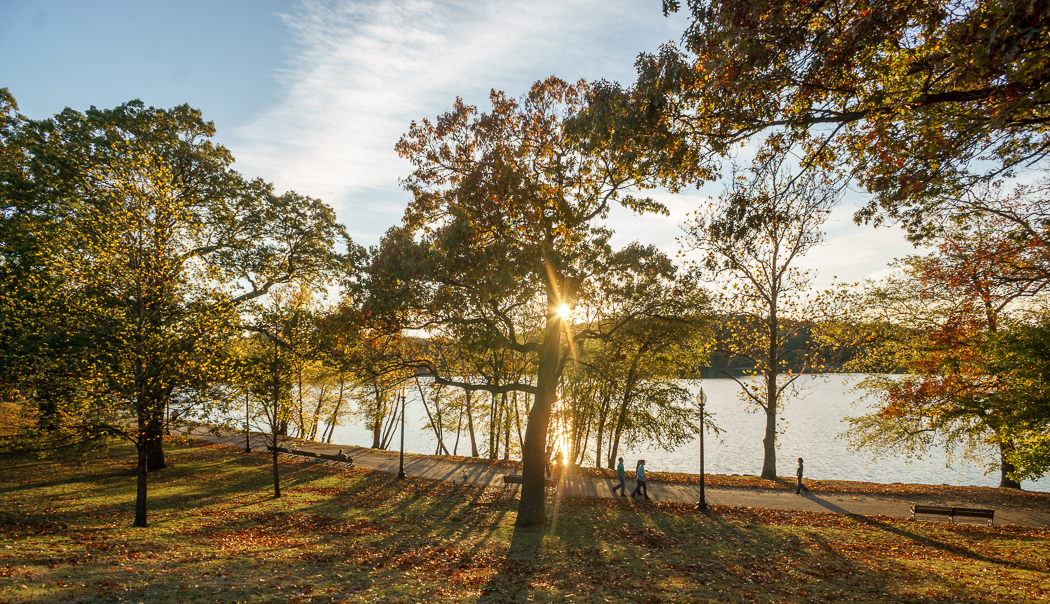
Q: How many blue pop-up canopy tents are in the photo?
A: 0